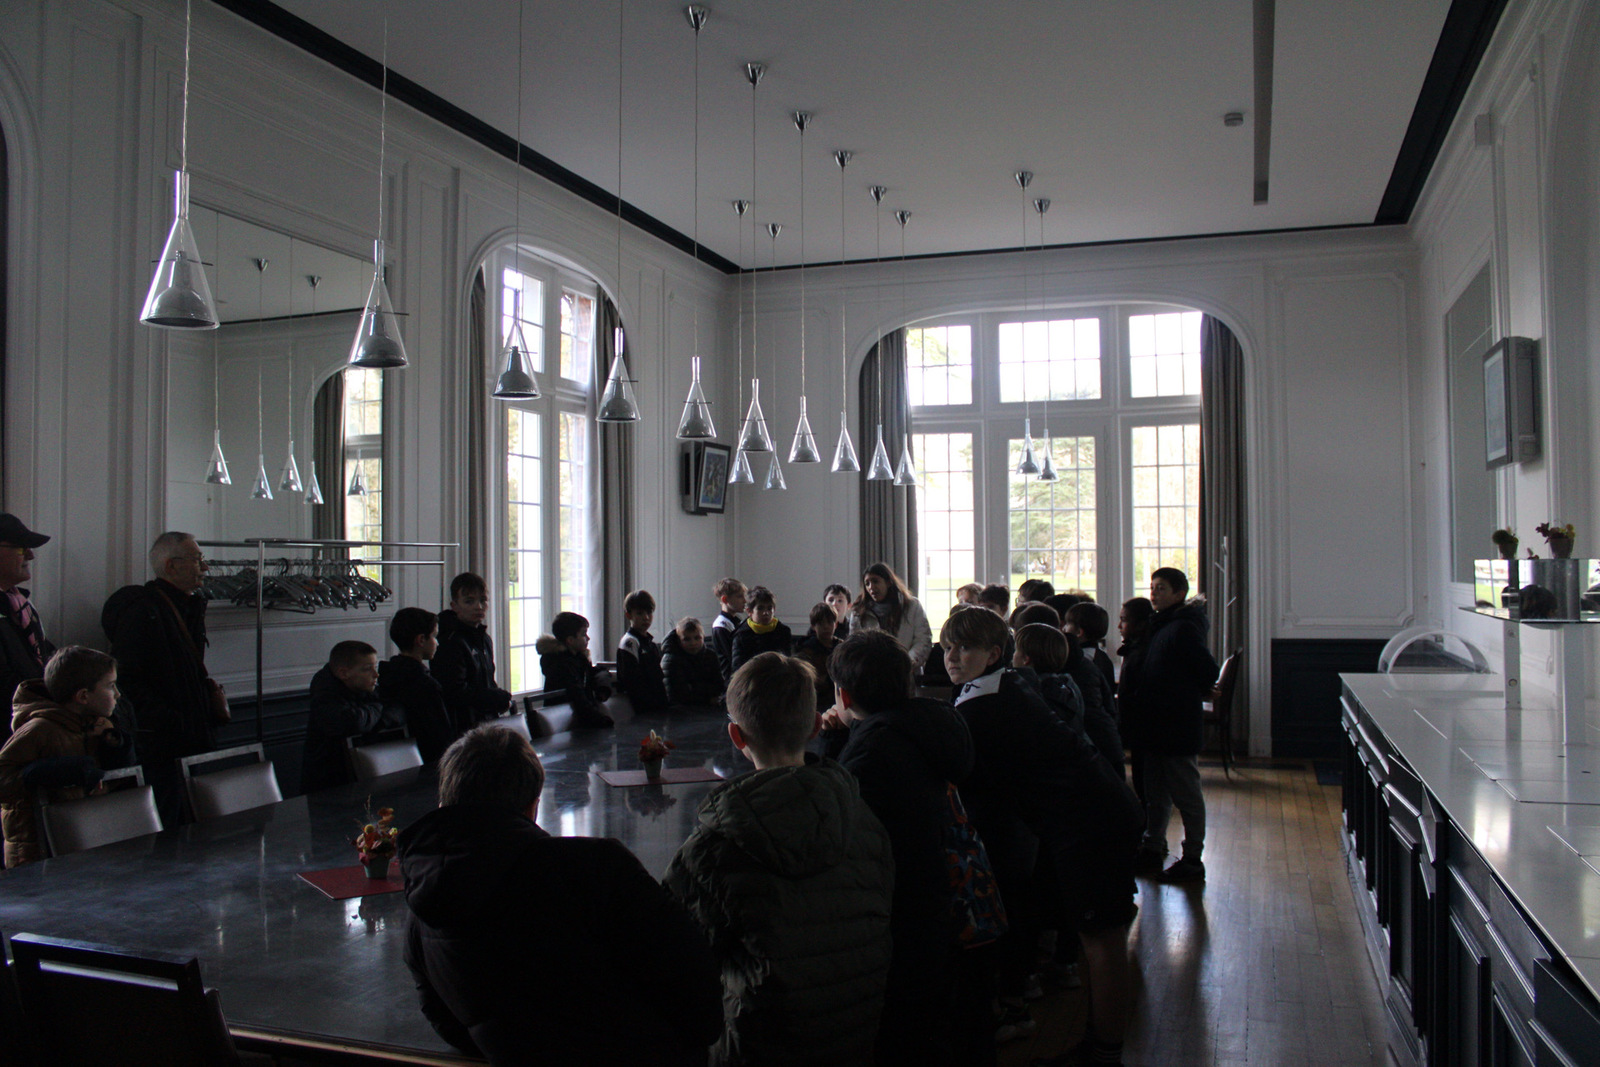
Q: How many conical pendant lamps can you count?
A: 14